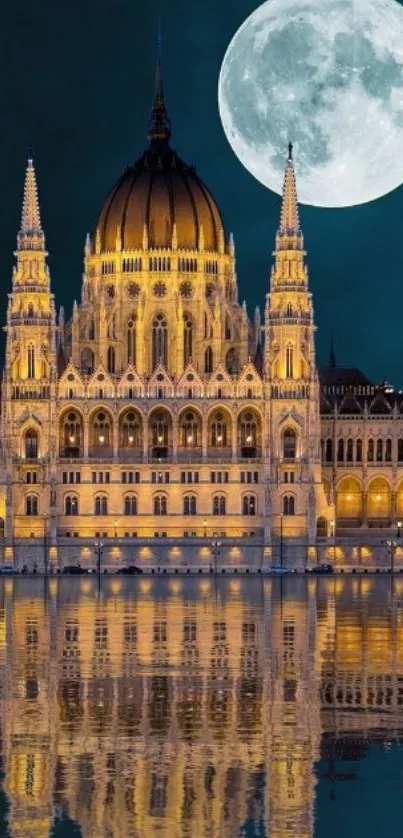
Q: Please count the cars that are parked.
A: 5